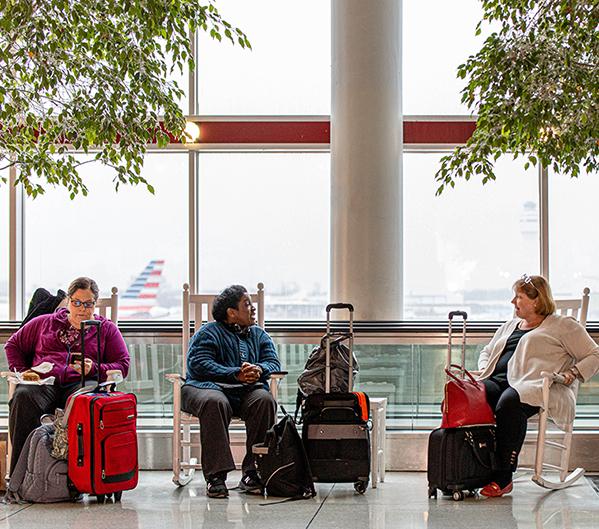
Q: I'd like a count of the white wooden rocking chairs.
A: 3